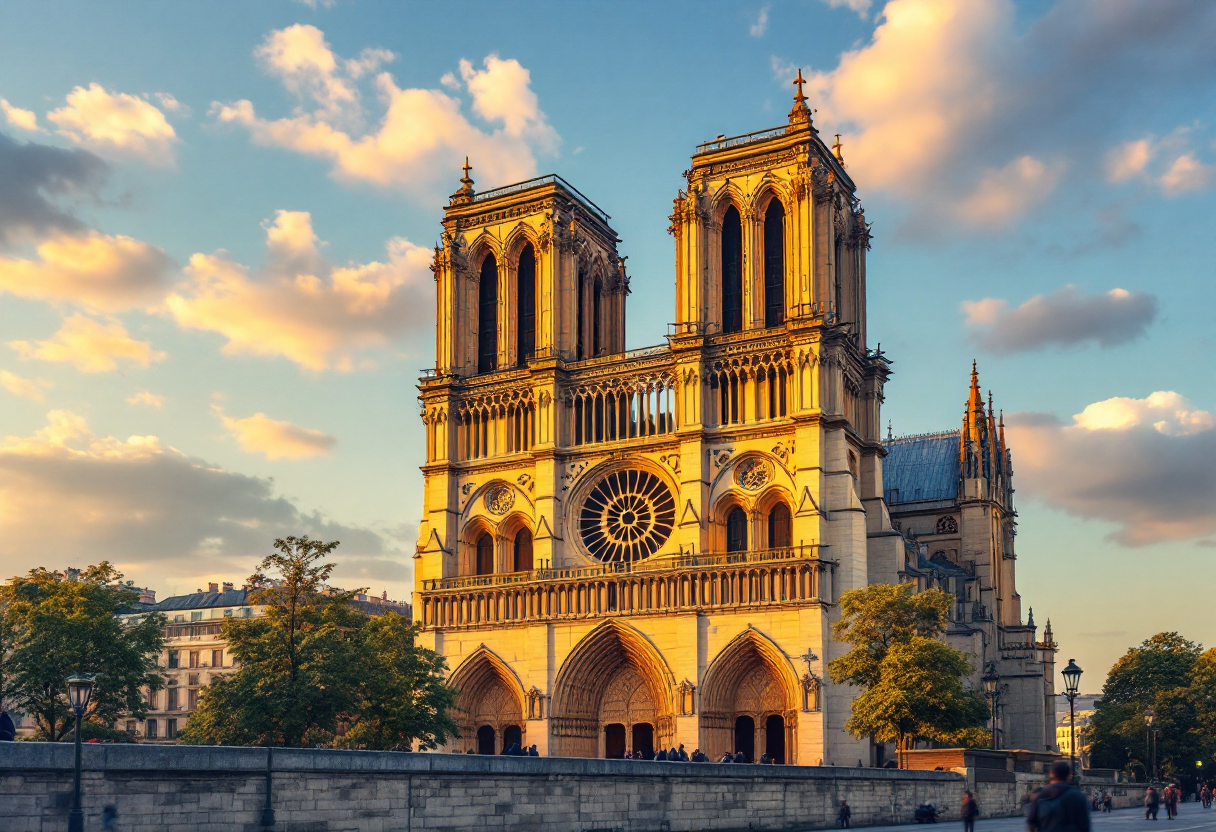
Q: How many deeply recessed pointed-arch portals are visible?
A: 3